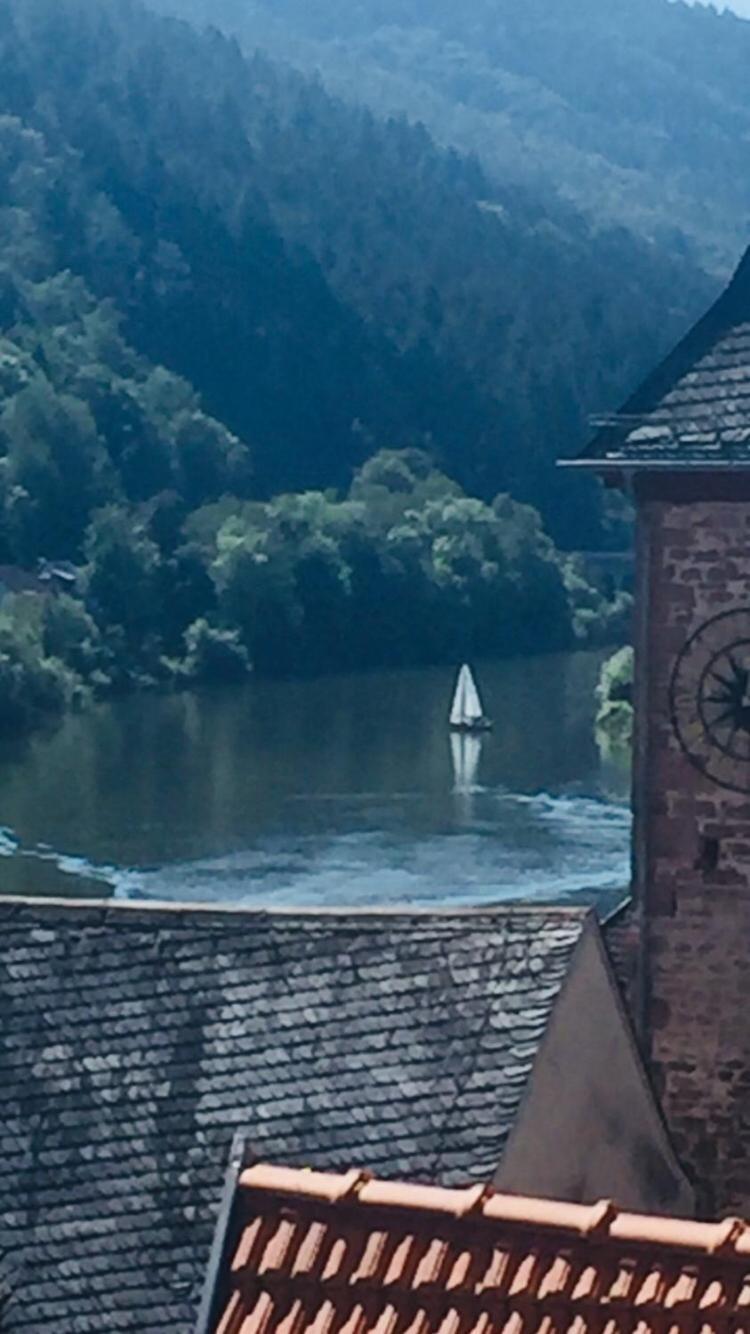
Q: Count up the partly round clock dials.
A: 1